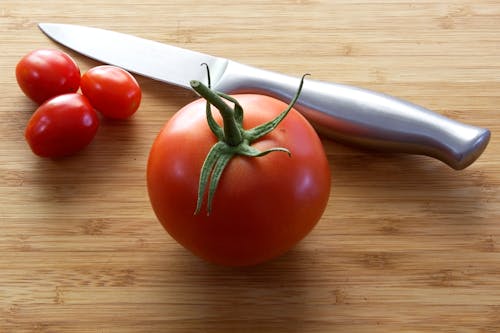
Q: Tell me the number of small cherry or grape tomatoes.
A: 3